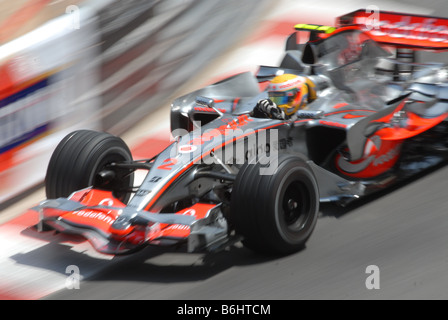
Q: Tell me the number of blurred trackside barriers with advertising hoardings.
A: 1